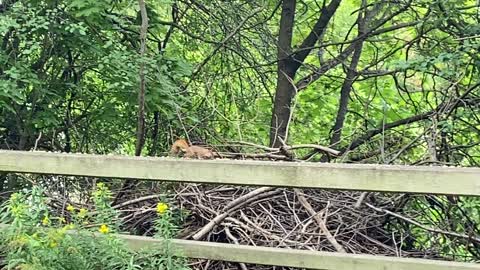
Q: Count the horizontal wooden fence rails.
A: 2